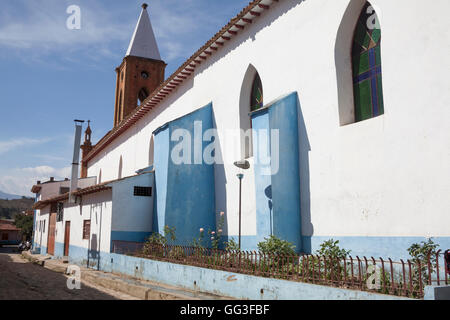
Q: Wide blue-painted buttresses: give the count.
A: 2